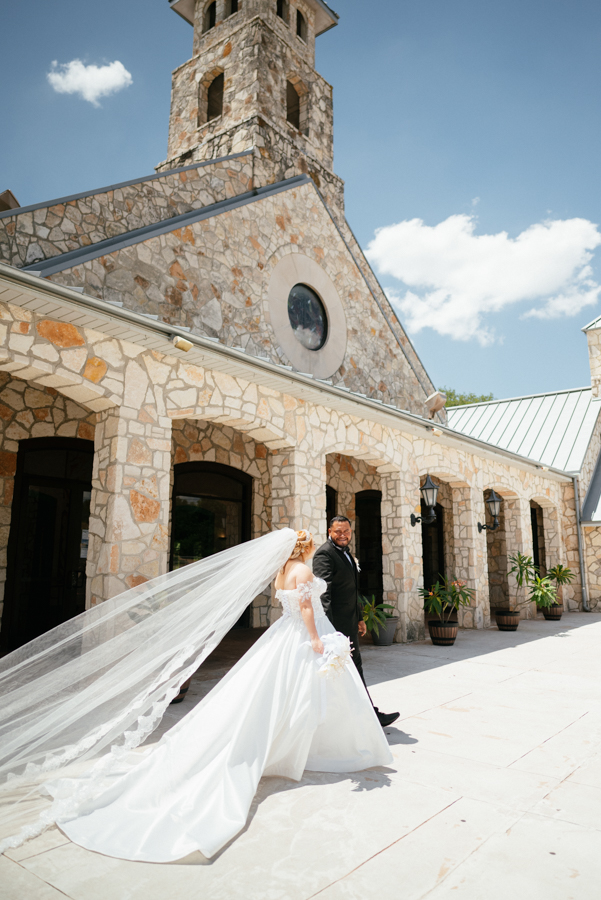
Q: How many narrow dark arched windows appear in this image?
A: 6